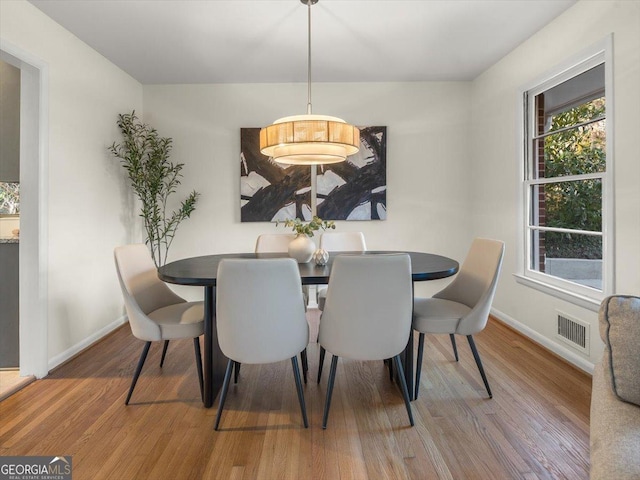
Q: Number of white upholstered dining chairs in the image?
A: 6